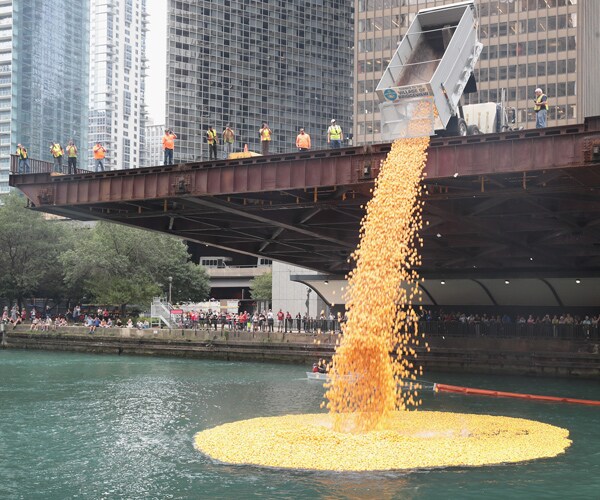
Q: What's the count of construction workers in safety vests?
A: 11